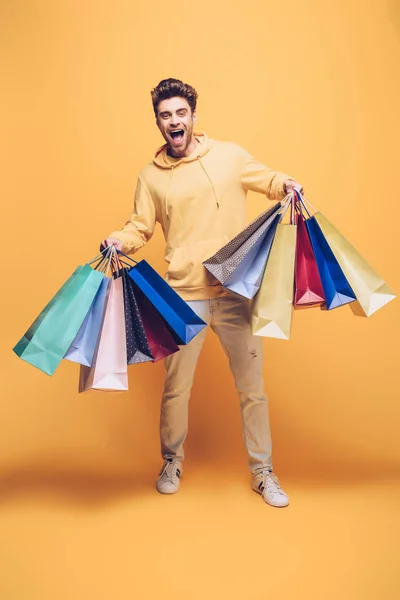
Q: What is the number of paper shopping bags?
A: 12